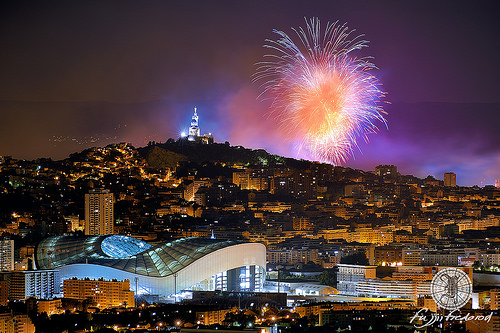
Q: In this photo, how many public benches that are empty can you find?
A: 0